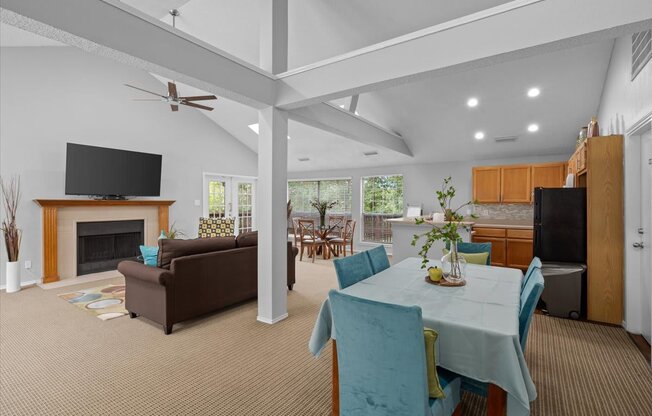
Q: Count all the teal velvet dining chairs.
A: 6